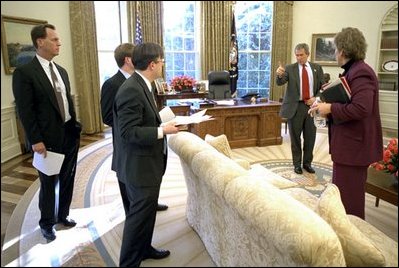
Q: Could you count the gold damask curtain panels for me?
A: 4